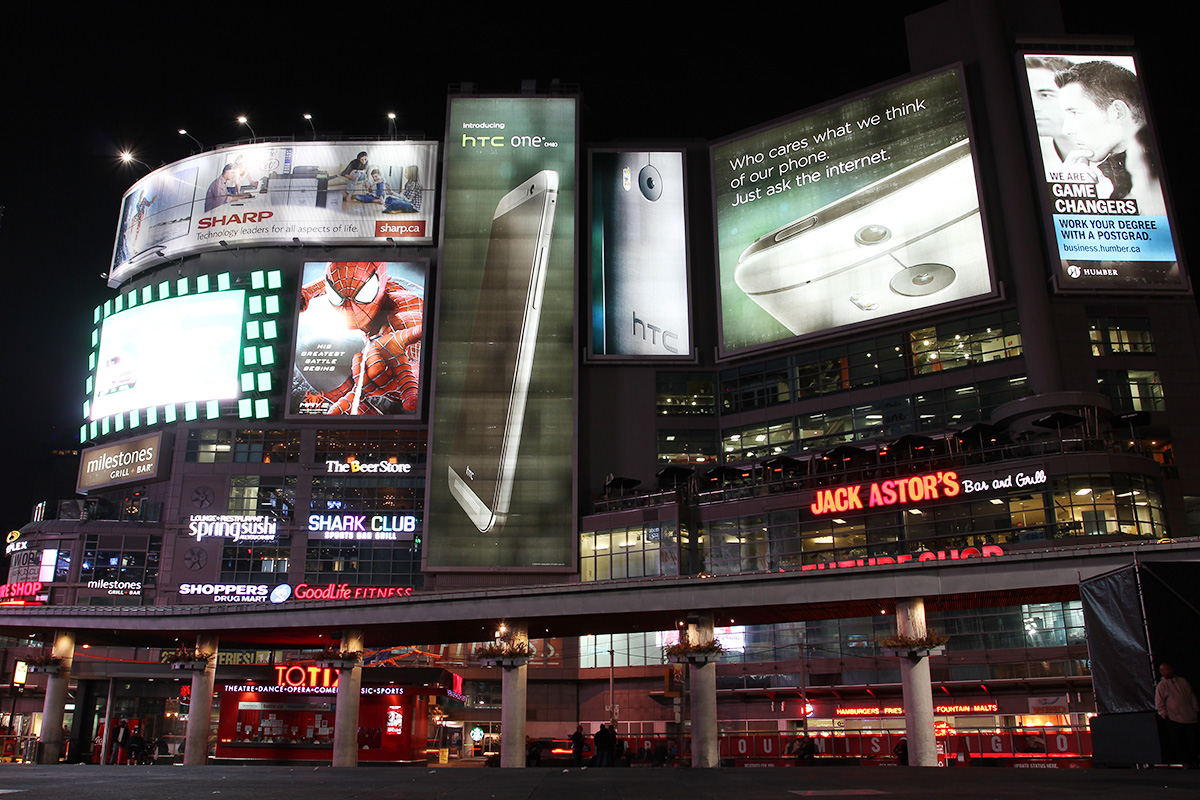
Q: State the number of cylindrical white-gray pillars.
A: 6